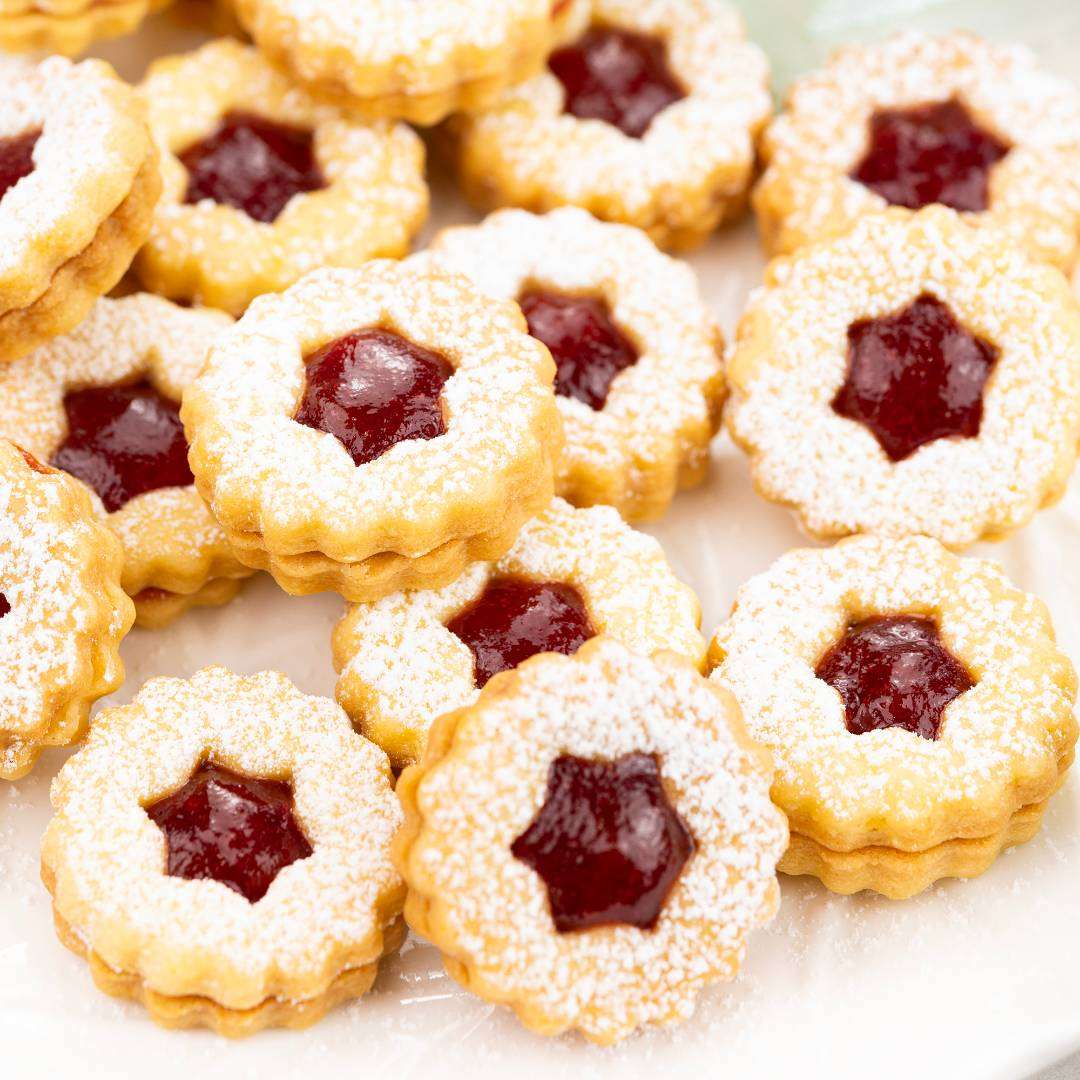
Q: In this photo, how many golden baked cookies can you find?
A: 15